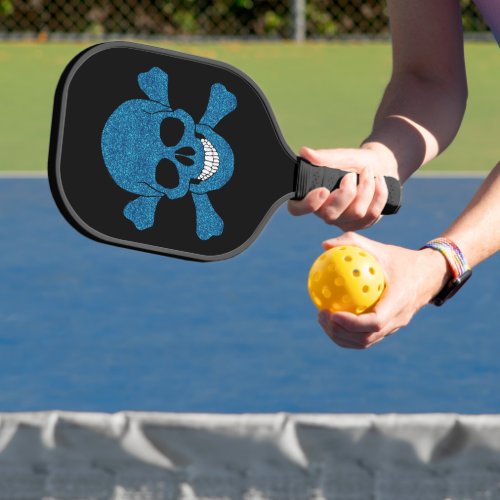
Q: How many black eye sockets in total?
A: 2